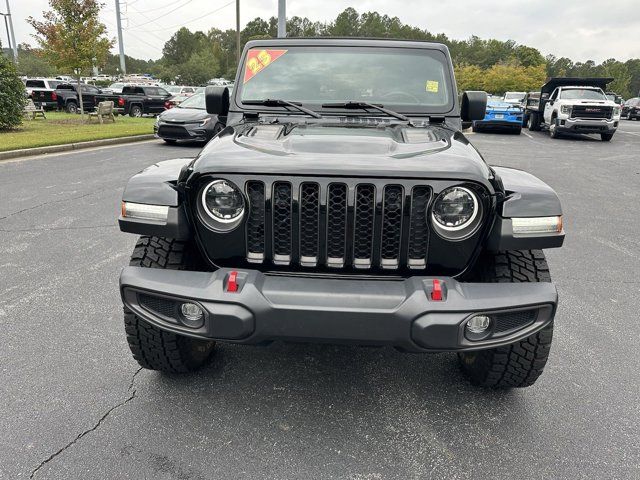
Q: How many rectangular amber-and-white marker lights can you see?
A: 2